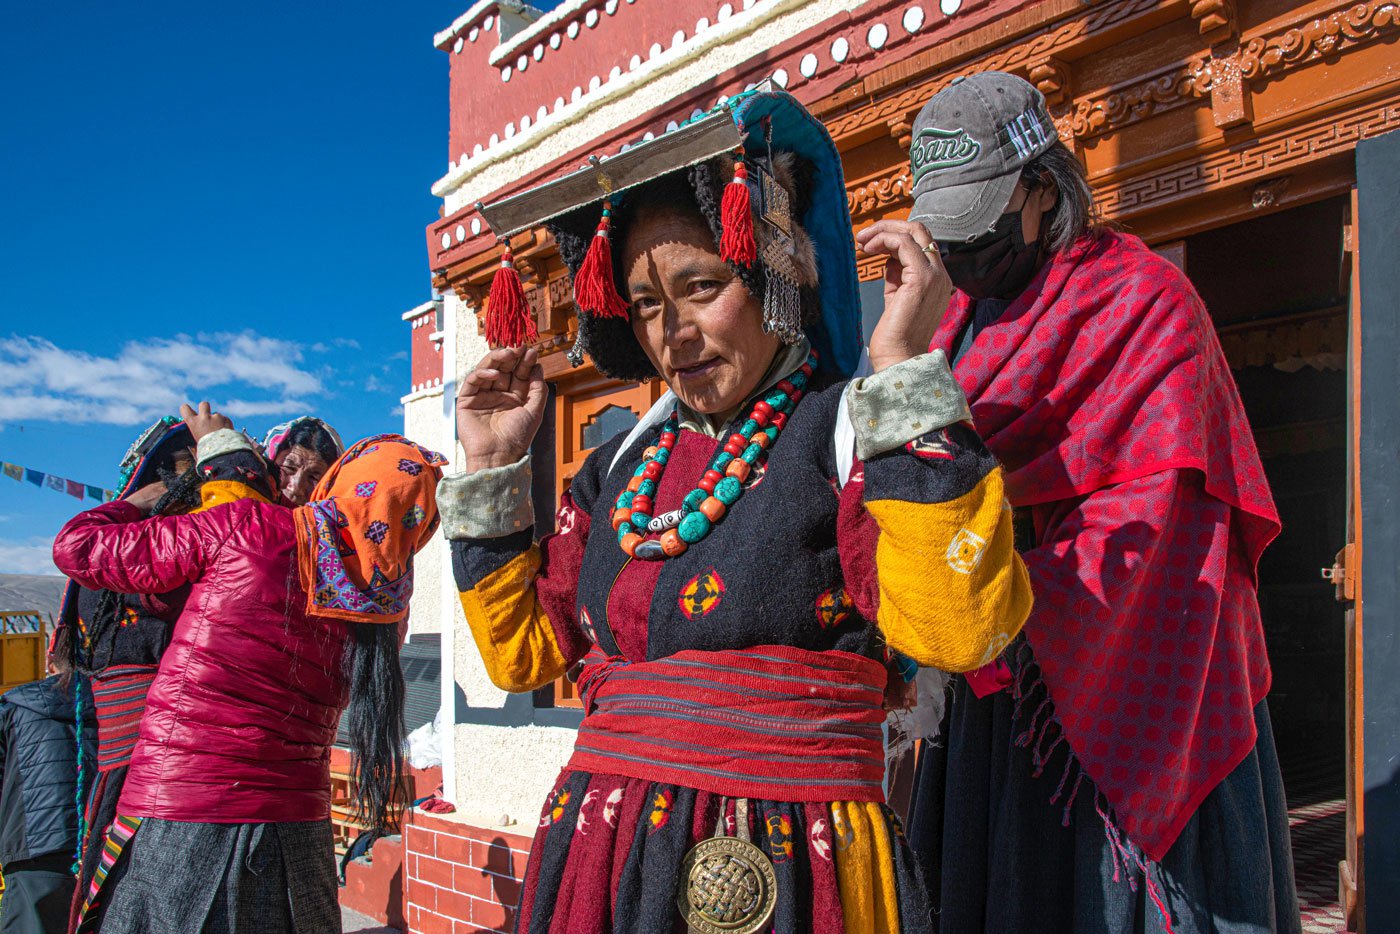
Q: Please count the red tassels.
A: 3